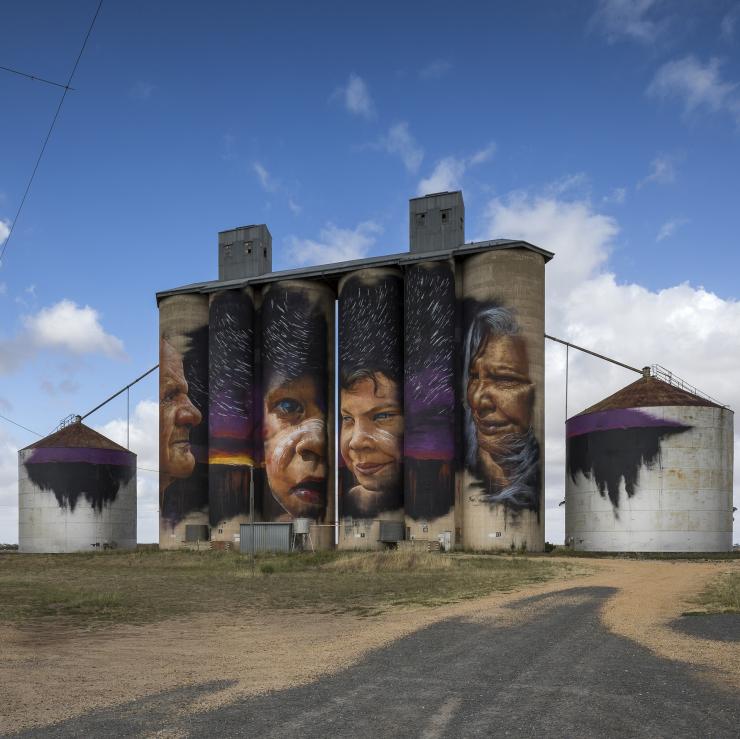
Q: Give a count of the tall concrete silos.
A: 6